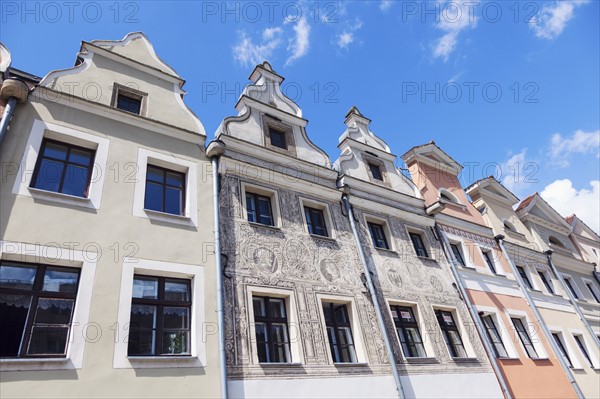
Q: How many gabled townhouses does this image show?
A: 7